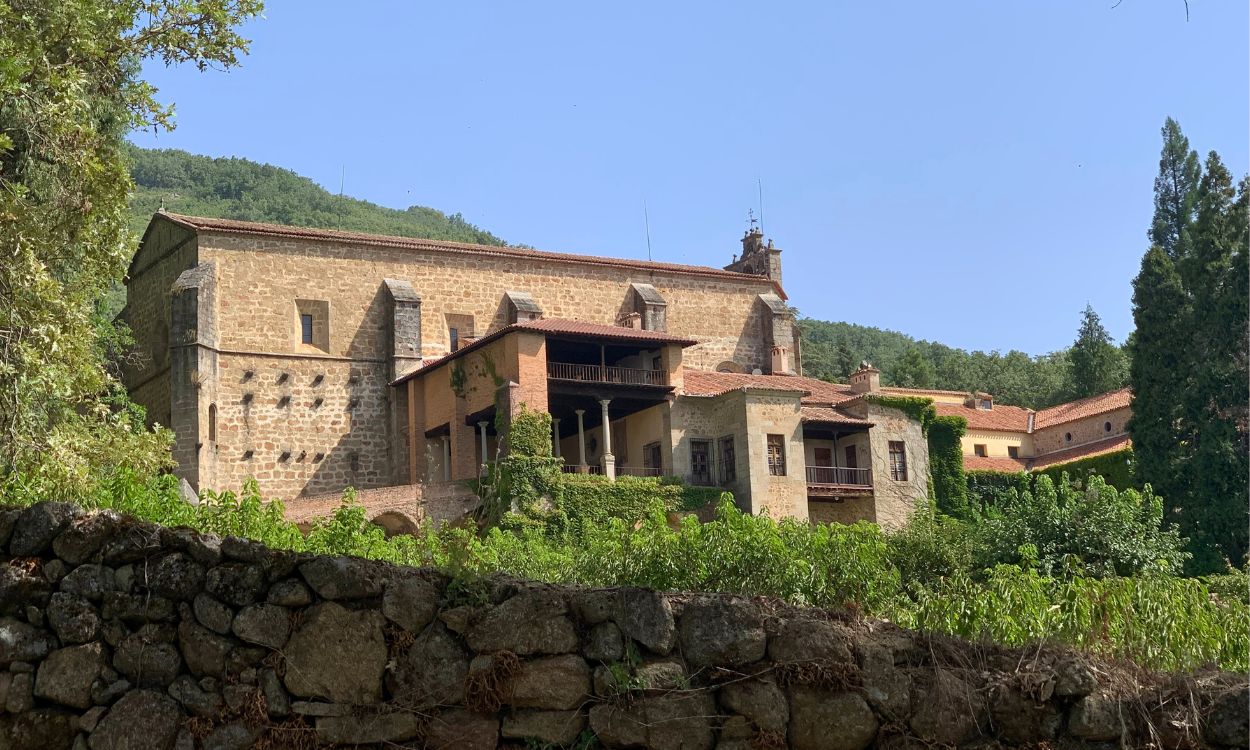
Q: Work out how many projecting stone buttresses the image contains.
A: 5